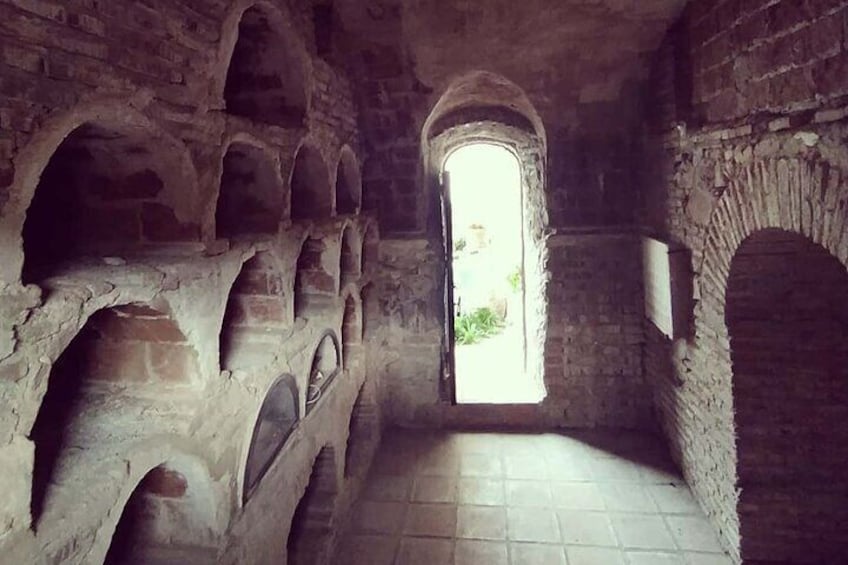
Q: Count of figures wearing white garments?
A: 0